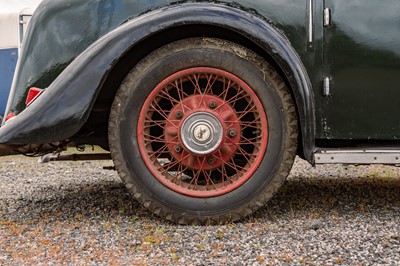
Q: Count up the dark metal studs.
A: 5